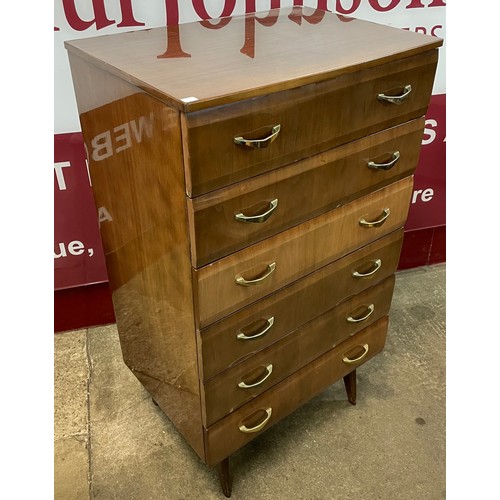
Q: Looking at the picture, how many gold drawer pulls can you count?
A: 12